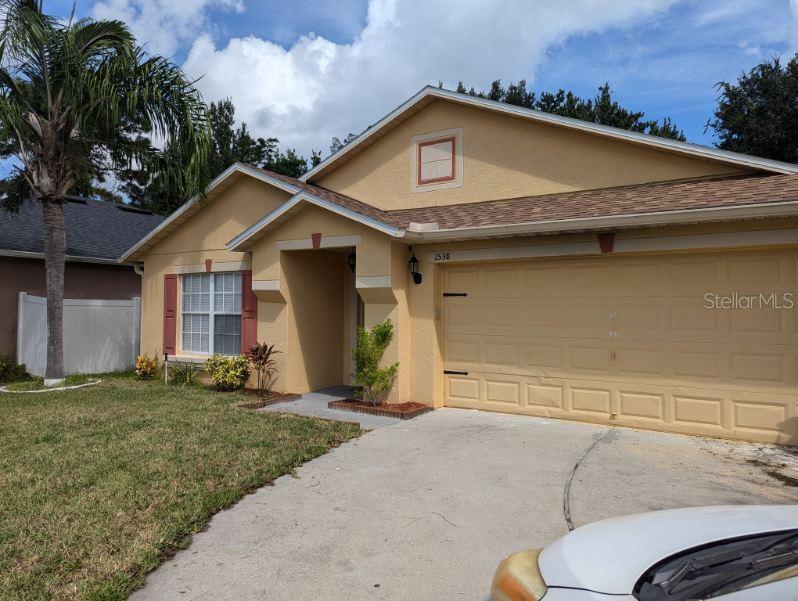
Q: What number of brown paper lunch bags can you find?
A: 0